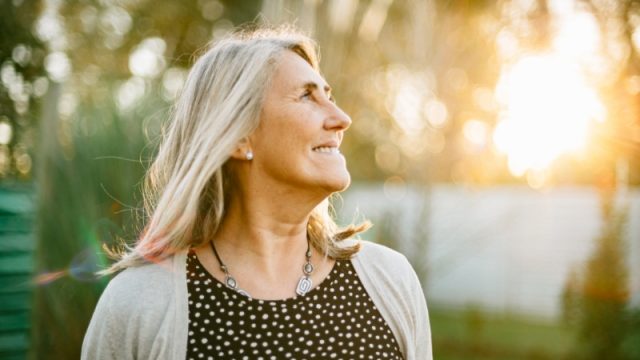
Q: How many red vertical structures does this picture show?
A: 0